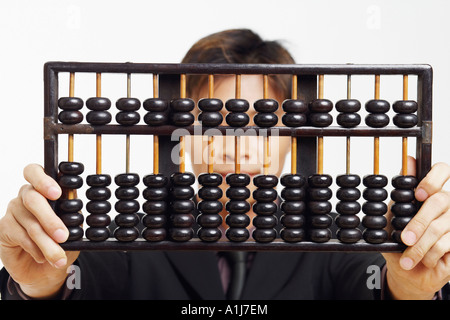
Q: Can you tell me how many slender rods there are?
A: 13